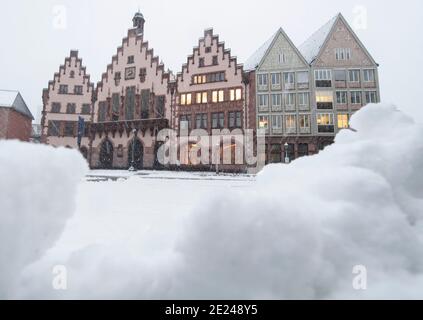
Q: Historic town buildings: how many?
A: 5